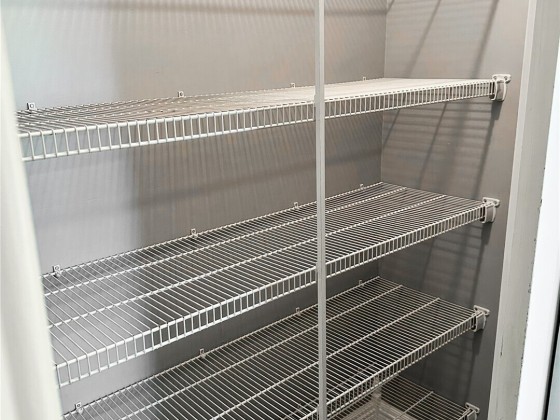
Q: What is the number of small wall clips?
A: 12